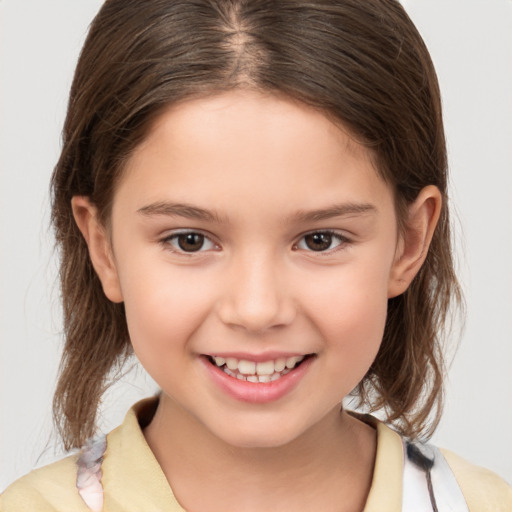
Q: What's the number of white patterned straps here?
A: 2